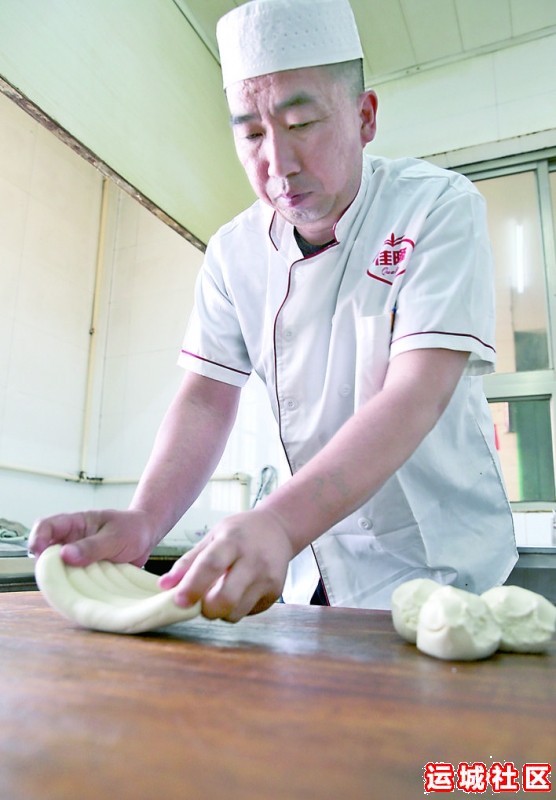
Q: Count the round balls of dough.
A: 3